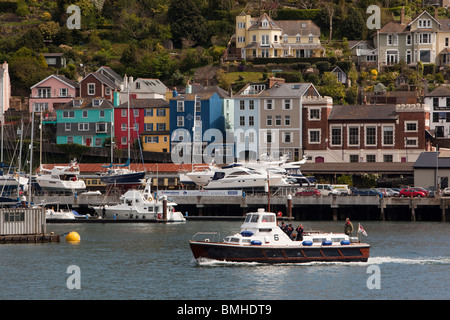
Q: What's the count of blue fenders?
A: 5